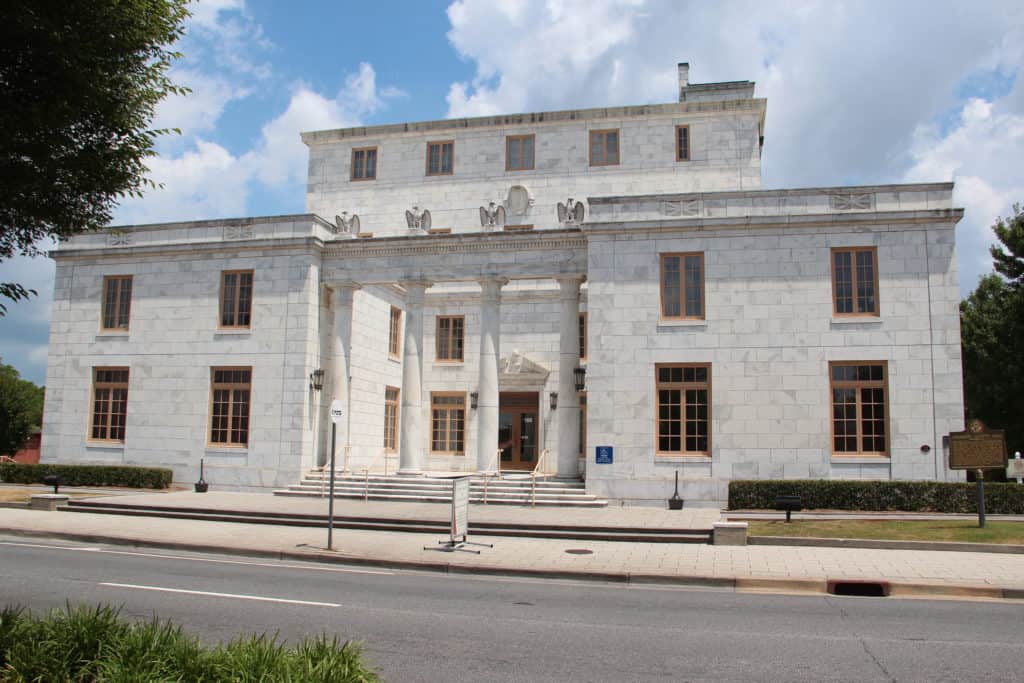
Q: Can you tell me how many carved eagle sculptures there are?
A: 4